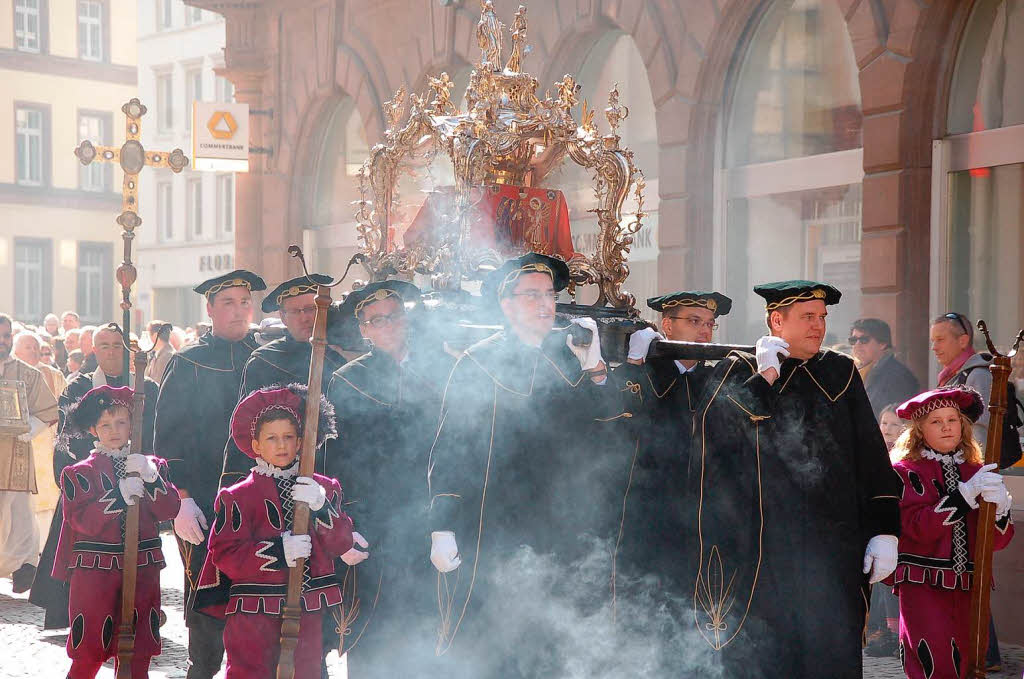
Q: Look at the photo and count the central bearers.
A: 6